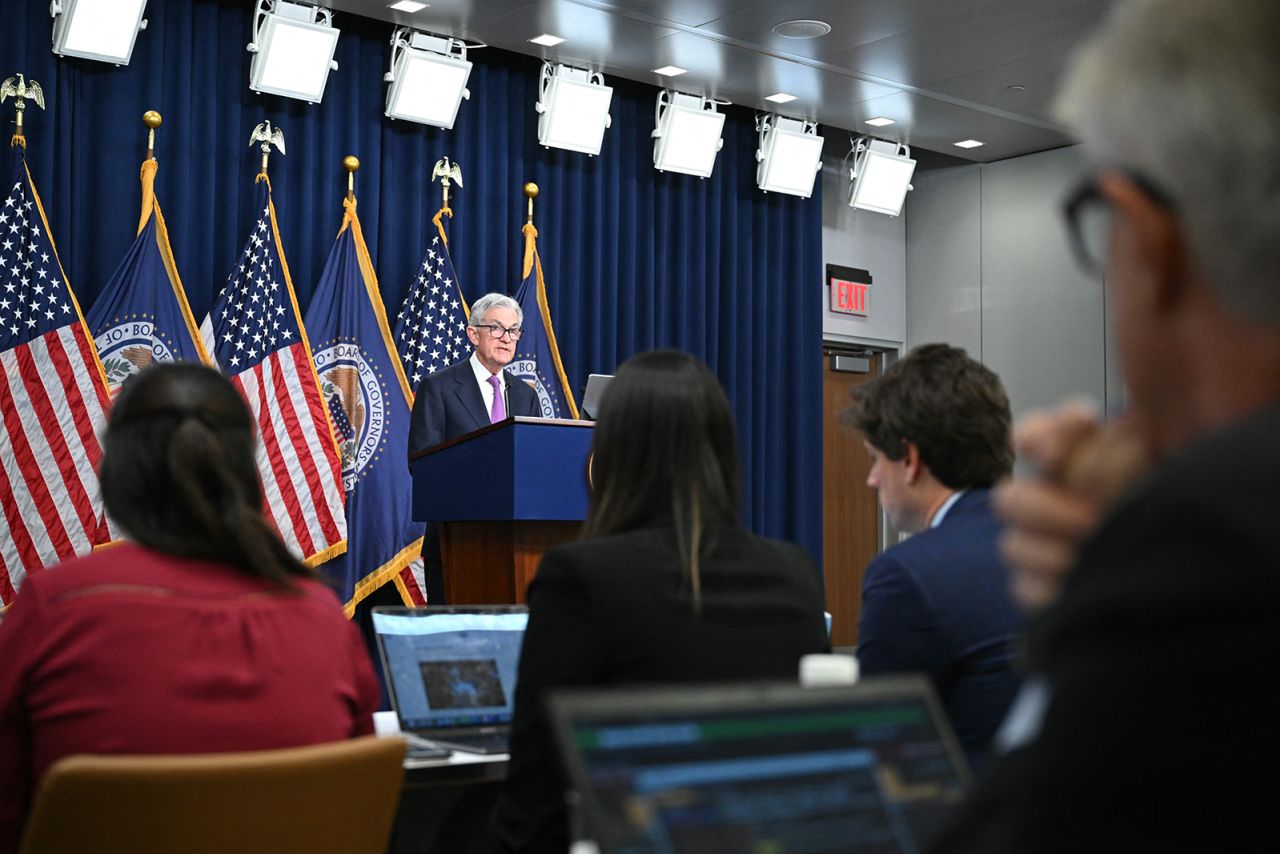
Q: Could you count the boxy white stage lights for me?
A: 7